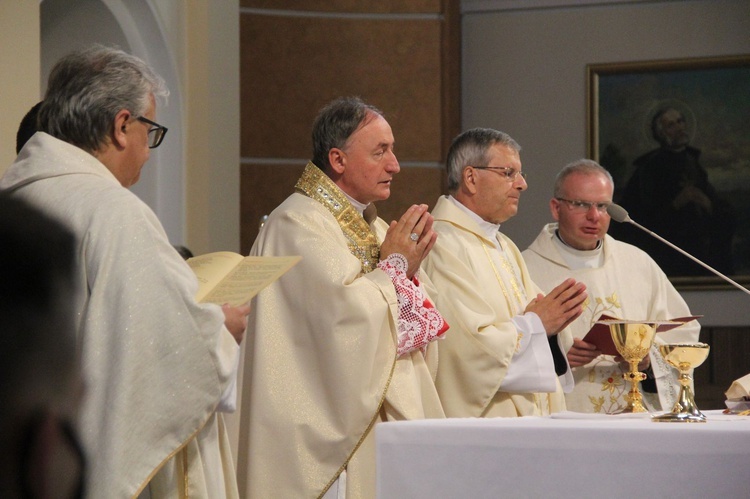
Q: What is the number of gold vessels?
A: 2